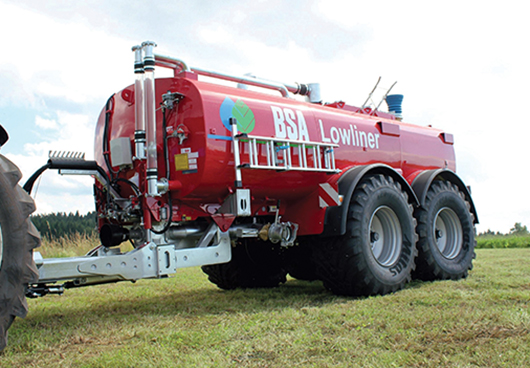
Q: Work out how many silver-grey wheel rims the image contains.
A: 2